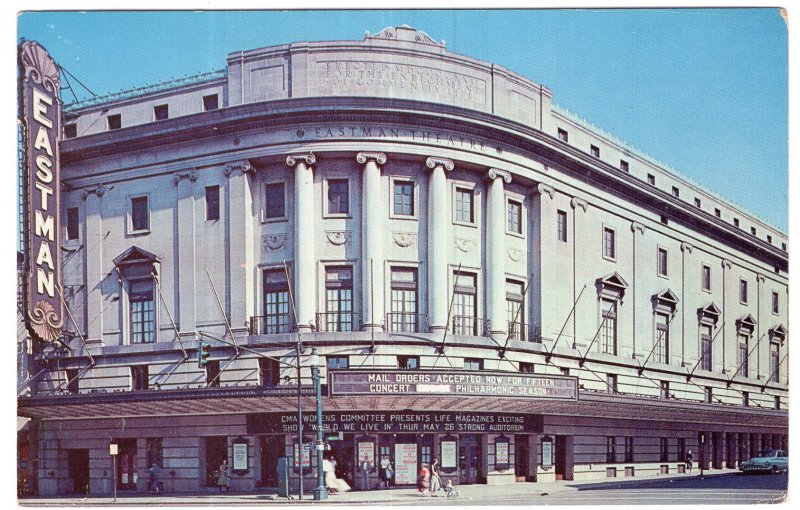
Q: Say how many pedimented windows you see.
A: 6